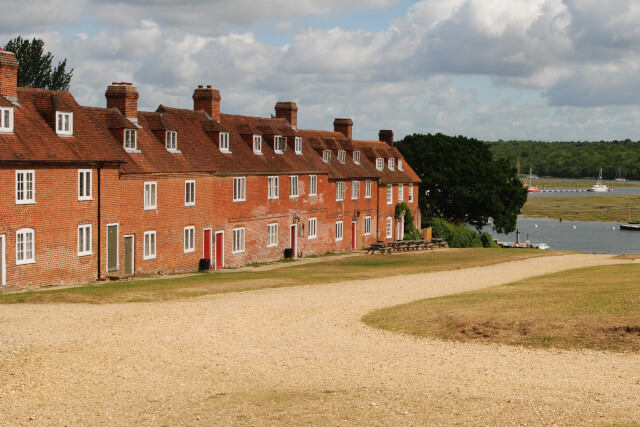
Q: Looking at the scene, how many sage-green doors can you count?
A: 2